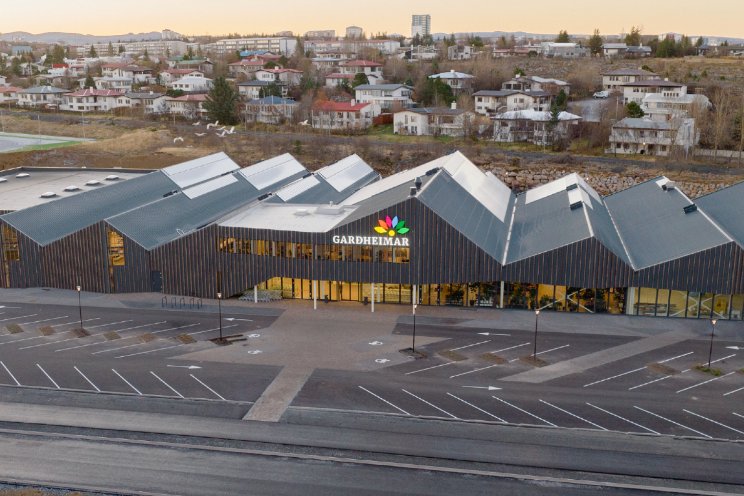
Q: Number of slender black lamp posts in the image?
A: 5